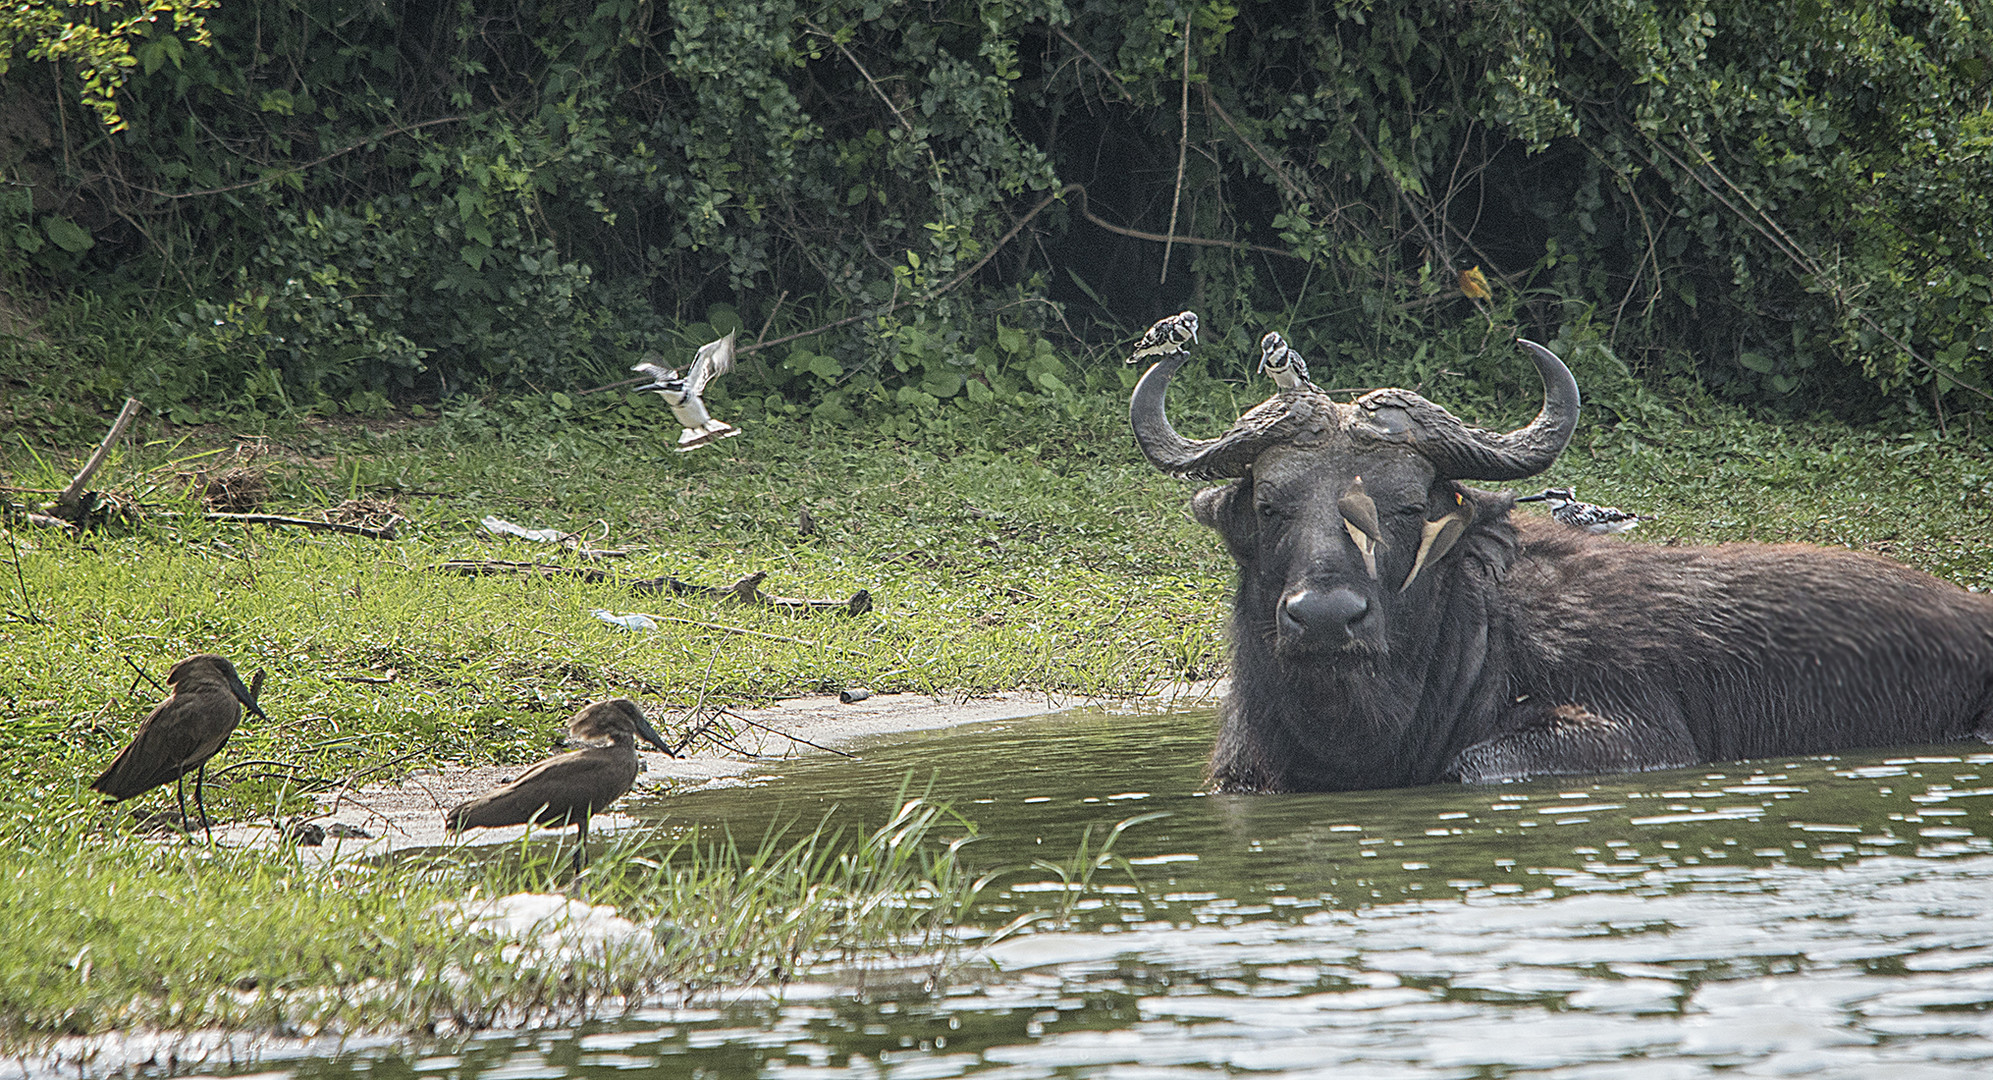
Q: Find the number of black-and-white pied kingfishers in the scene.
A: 4